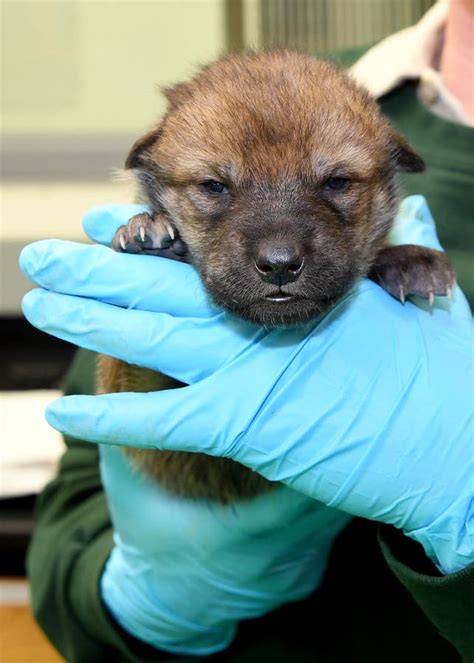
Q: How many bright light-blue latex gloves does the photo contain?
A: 2